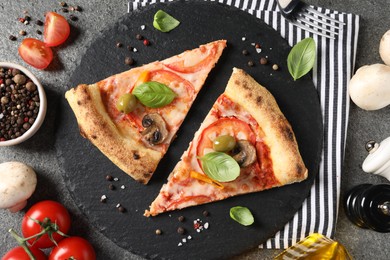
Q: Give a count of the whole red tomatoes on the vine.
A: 3